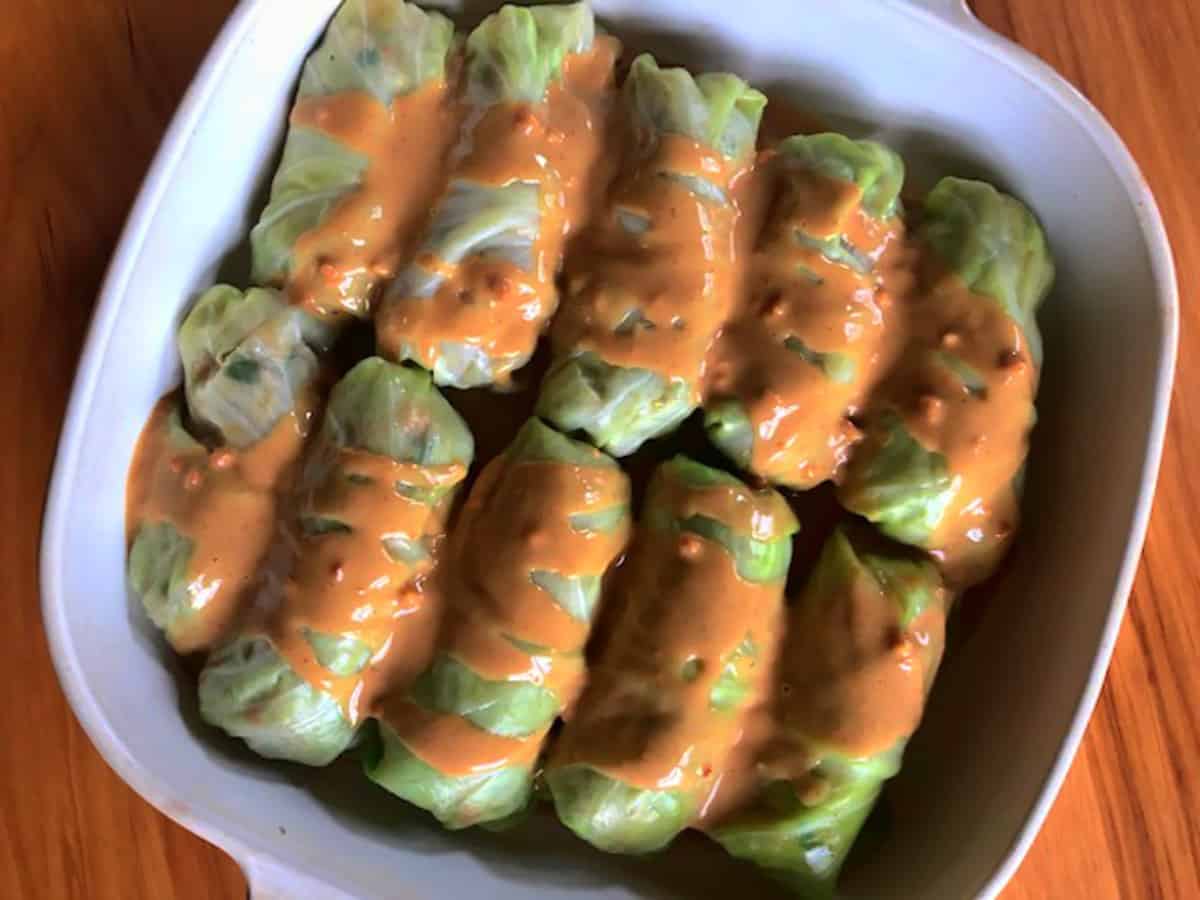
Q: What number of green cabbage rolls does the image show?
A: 10